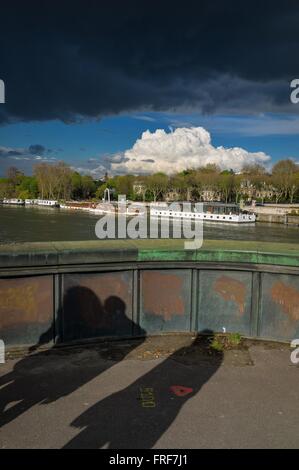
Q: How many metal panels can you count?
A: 5